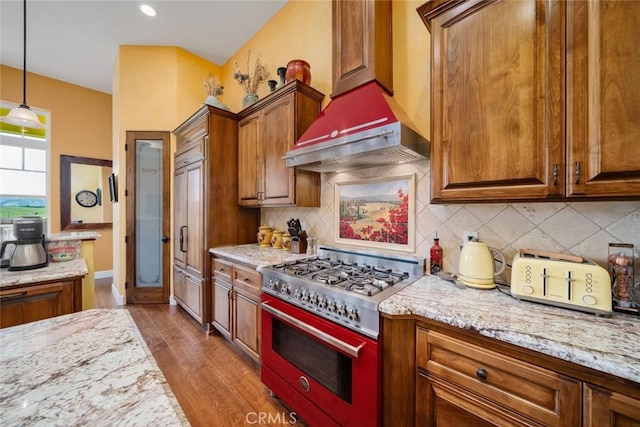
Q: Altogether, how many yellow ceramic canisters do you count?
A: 3